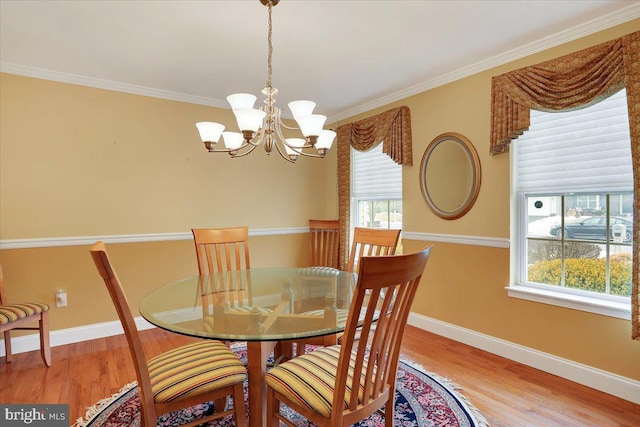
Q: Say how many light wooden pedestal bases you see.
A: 1